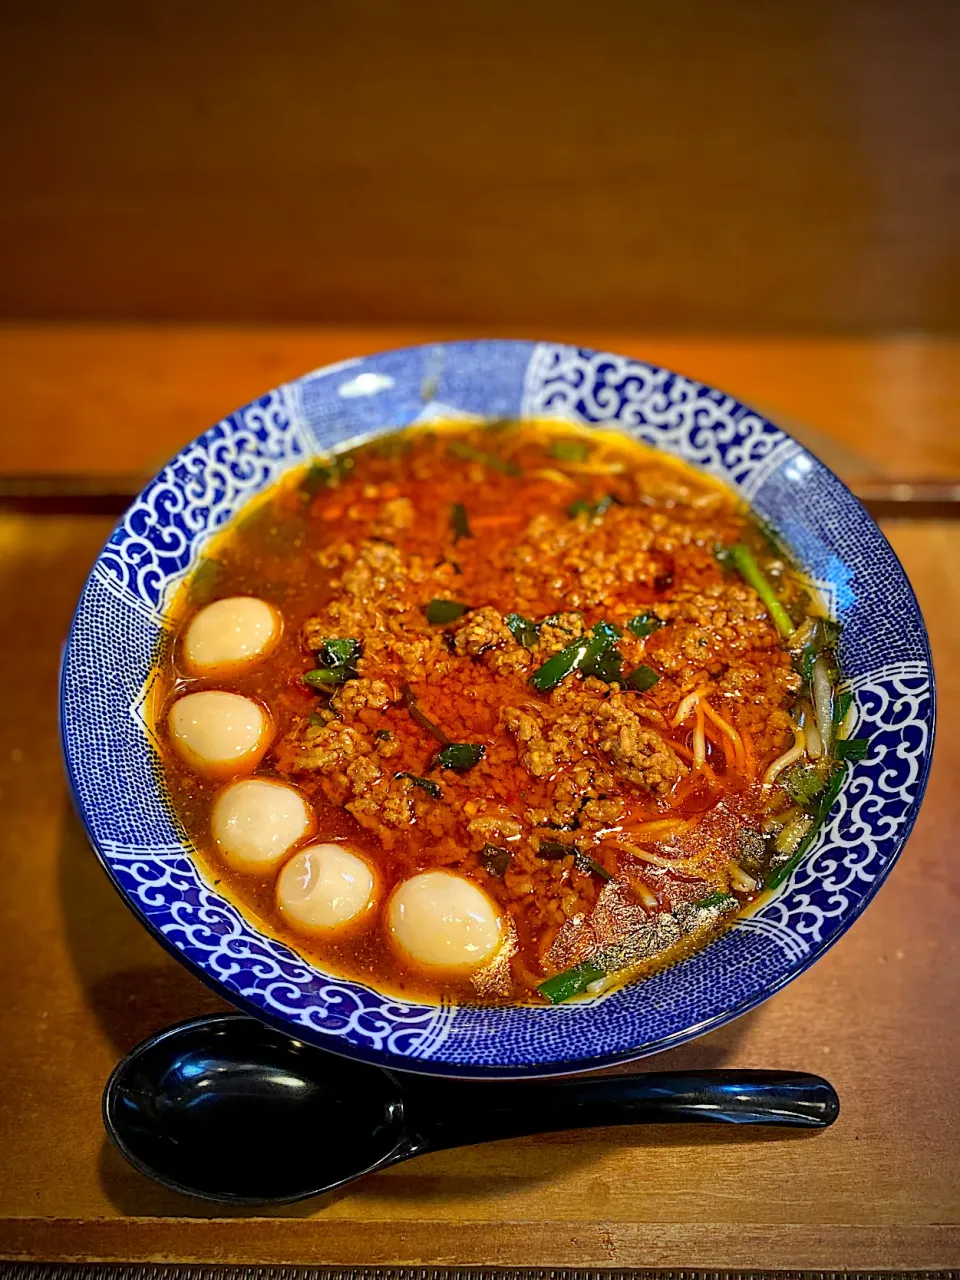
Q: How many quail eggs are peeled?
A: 5